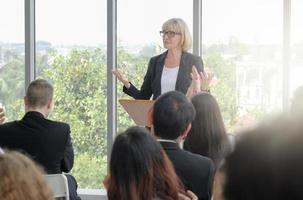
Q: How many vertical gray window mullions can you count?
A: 4